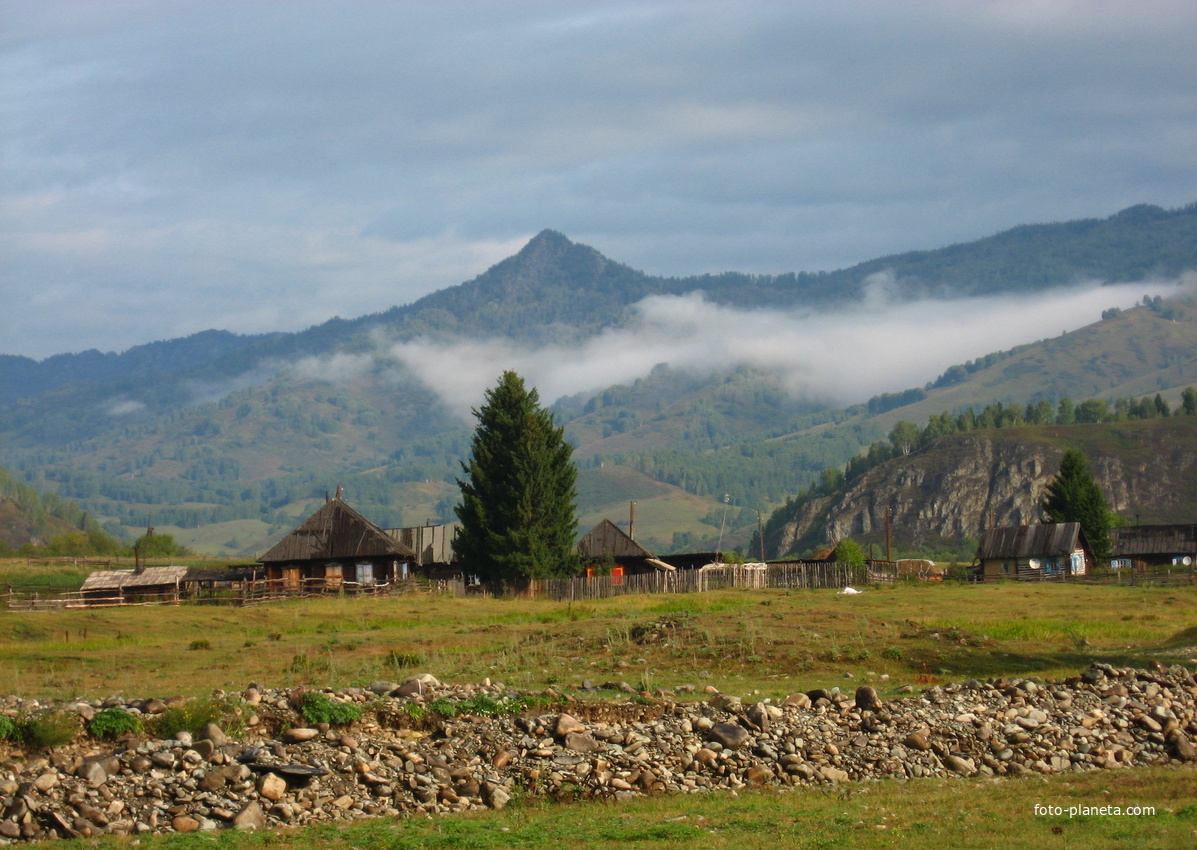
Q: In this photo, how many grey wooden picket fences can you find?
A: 1